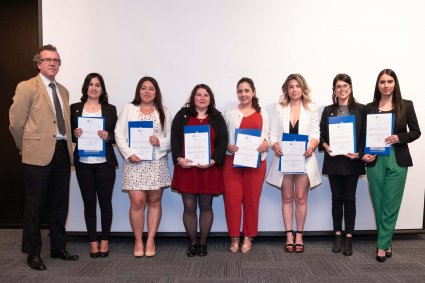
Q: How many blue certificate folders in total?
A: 7